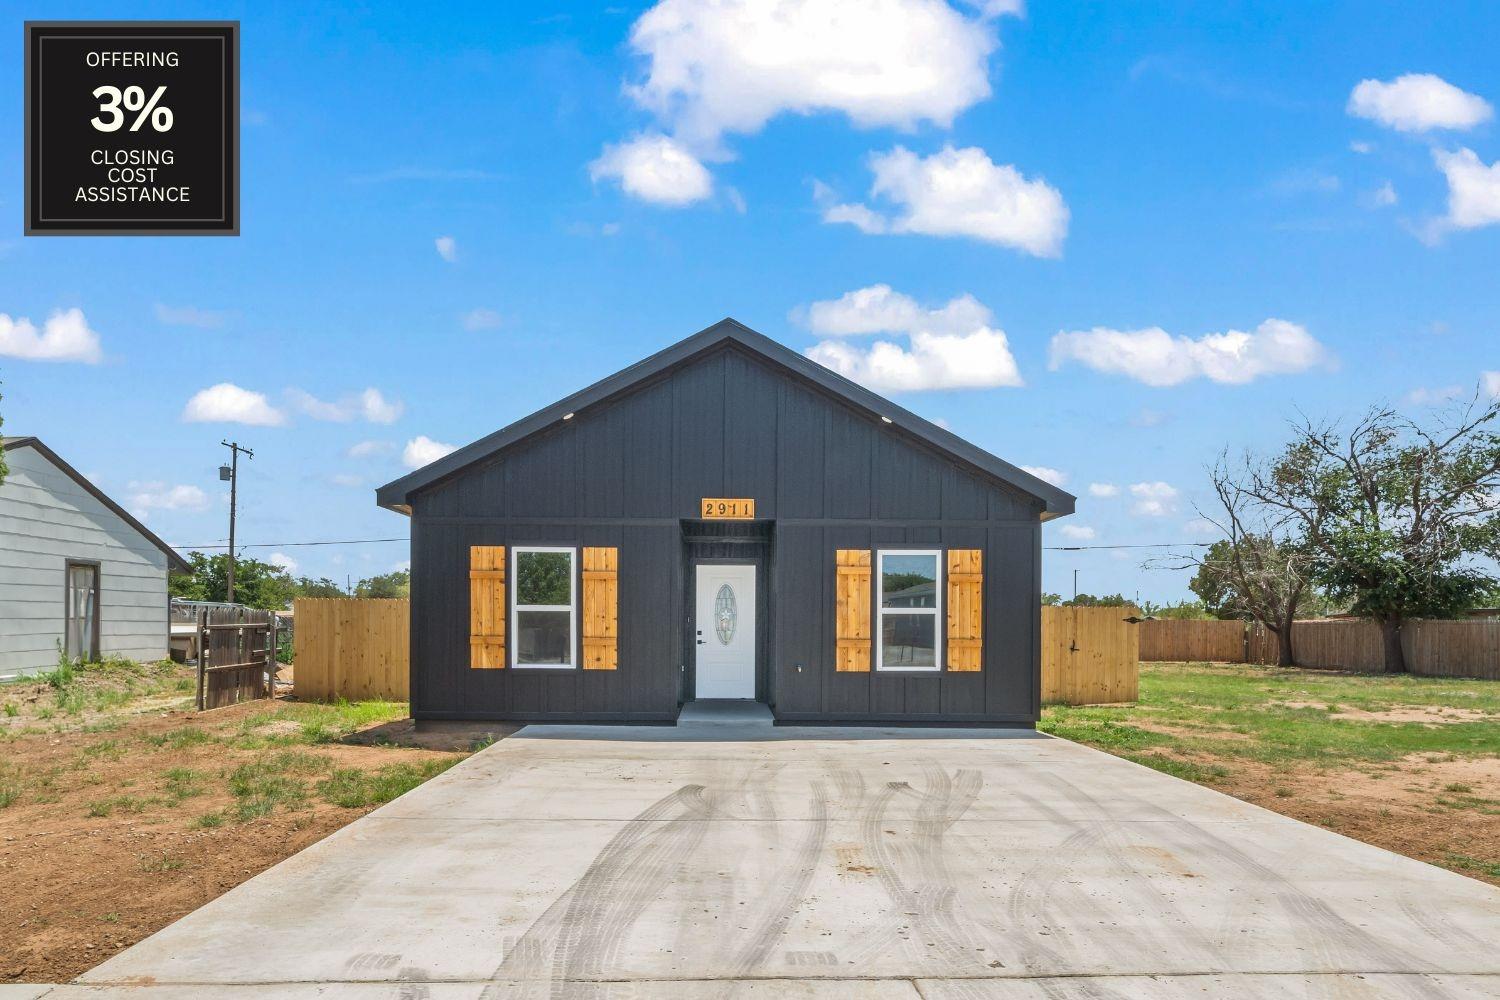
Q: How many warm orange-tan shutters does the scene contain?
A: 4